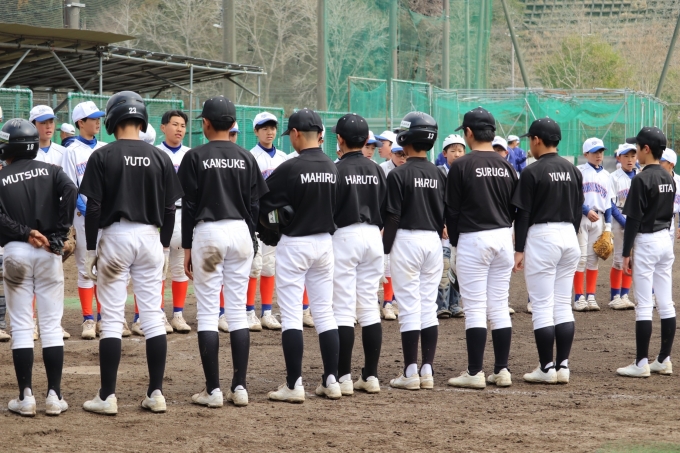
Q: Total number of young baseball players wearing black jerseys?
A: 9